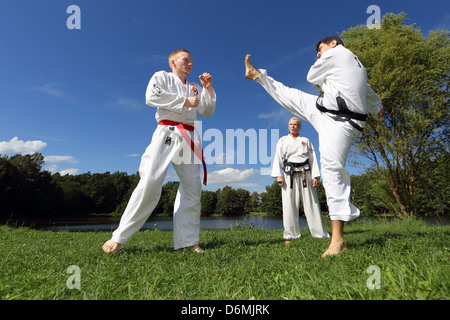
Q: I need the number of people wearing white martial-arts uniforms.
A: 3